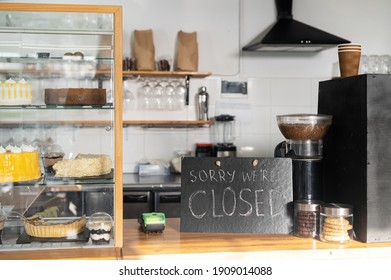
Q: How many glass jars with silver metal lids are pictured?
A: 2